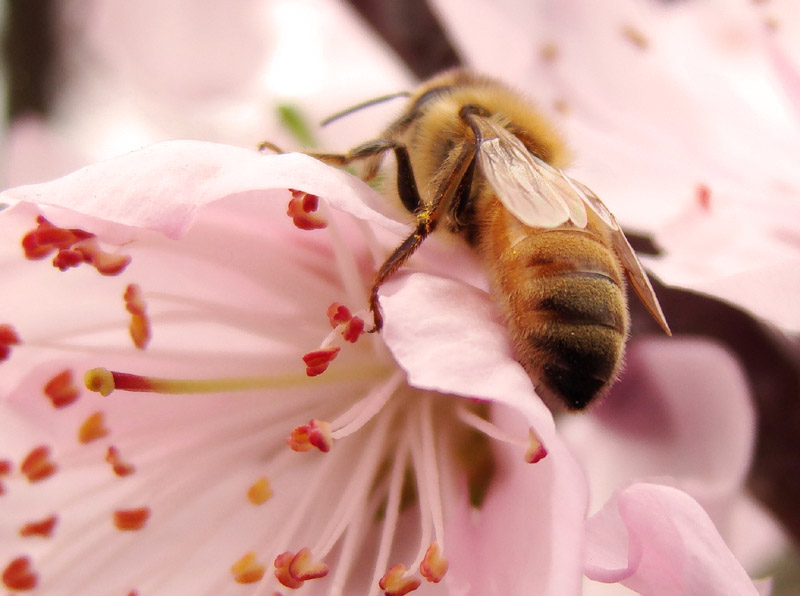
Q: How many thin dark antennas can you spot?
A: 1